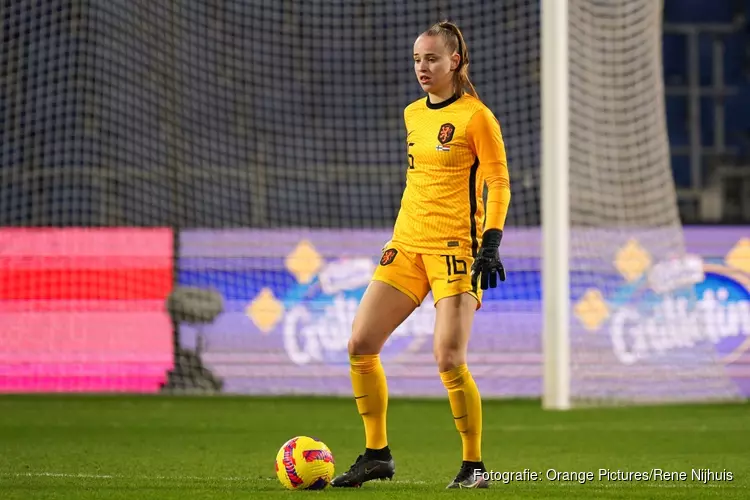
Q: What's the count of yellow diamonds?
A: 5